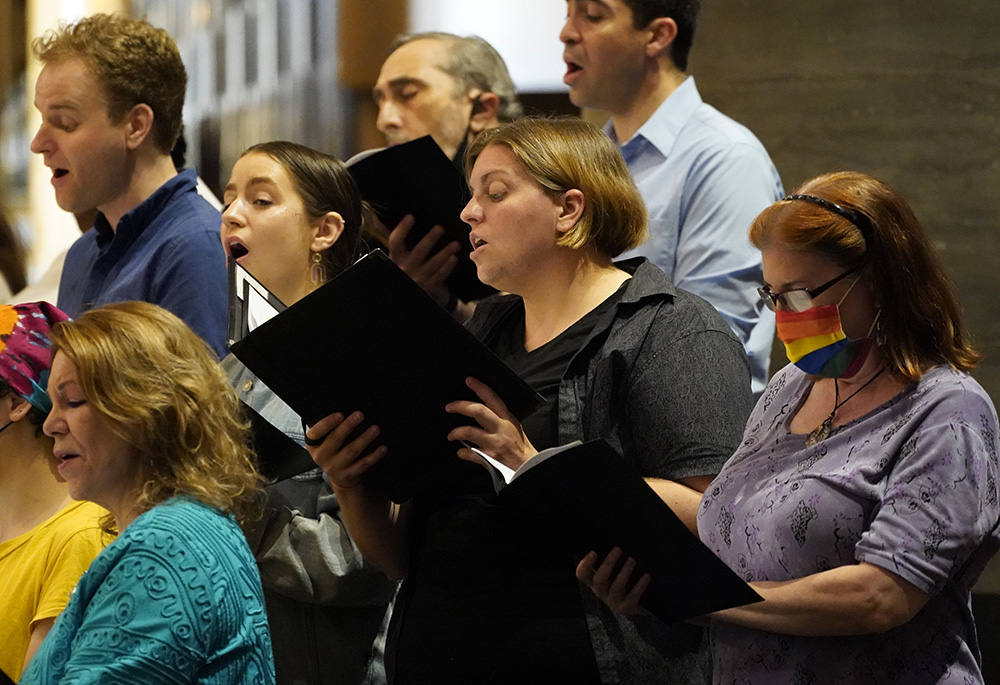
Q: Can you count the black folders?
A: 4